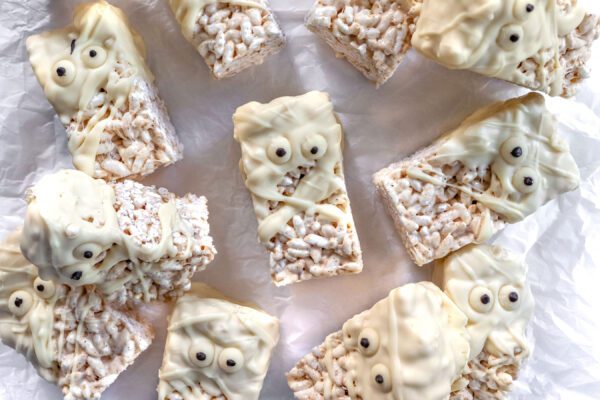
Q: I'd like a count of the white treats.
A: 11